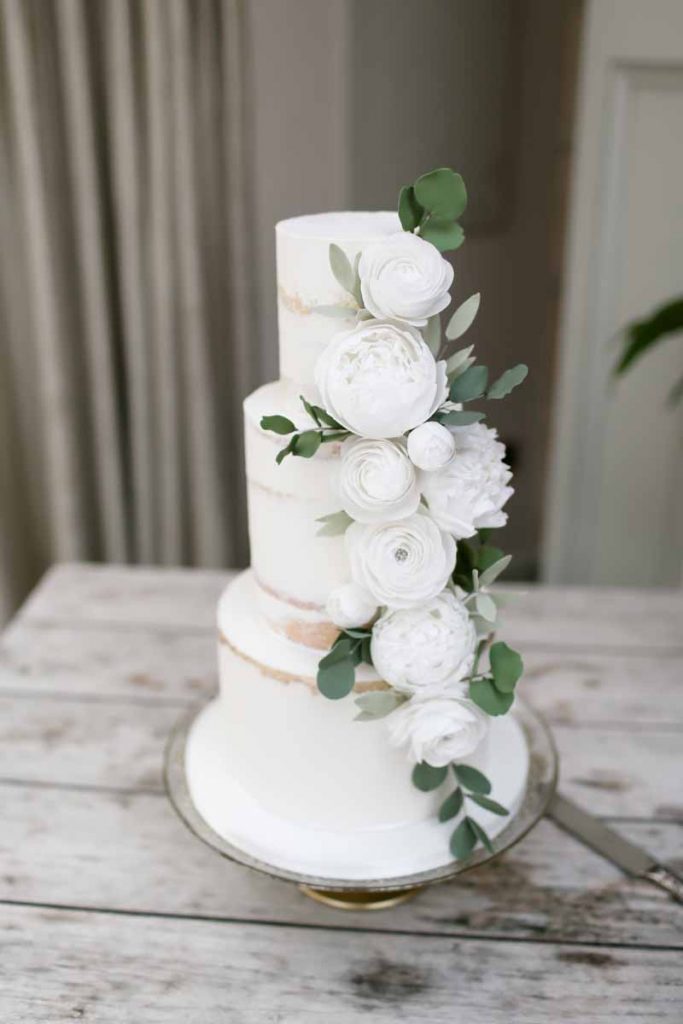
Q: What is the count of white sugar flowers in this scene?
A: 9